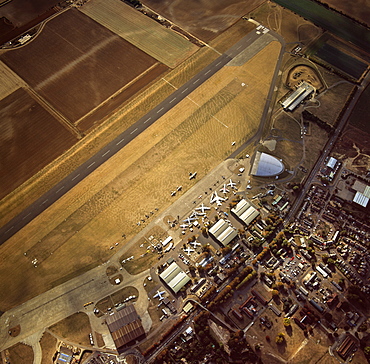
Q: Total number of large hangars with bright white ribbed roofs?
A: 3